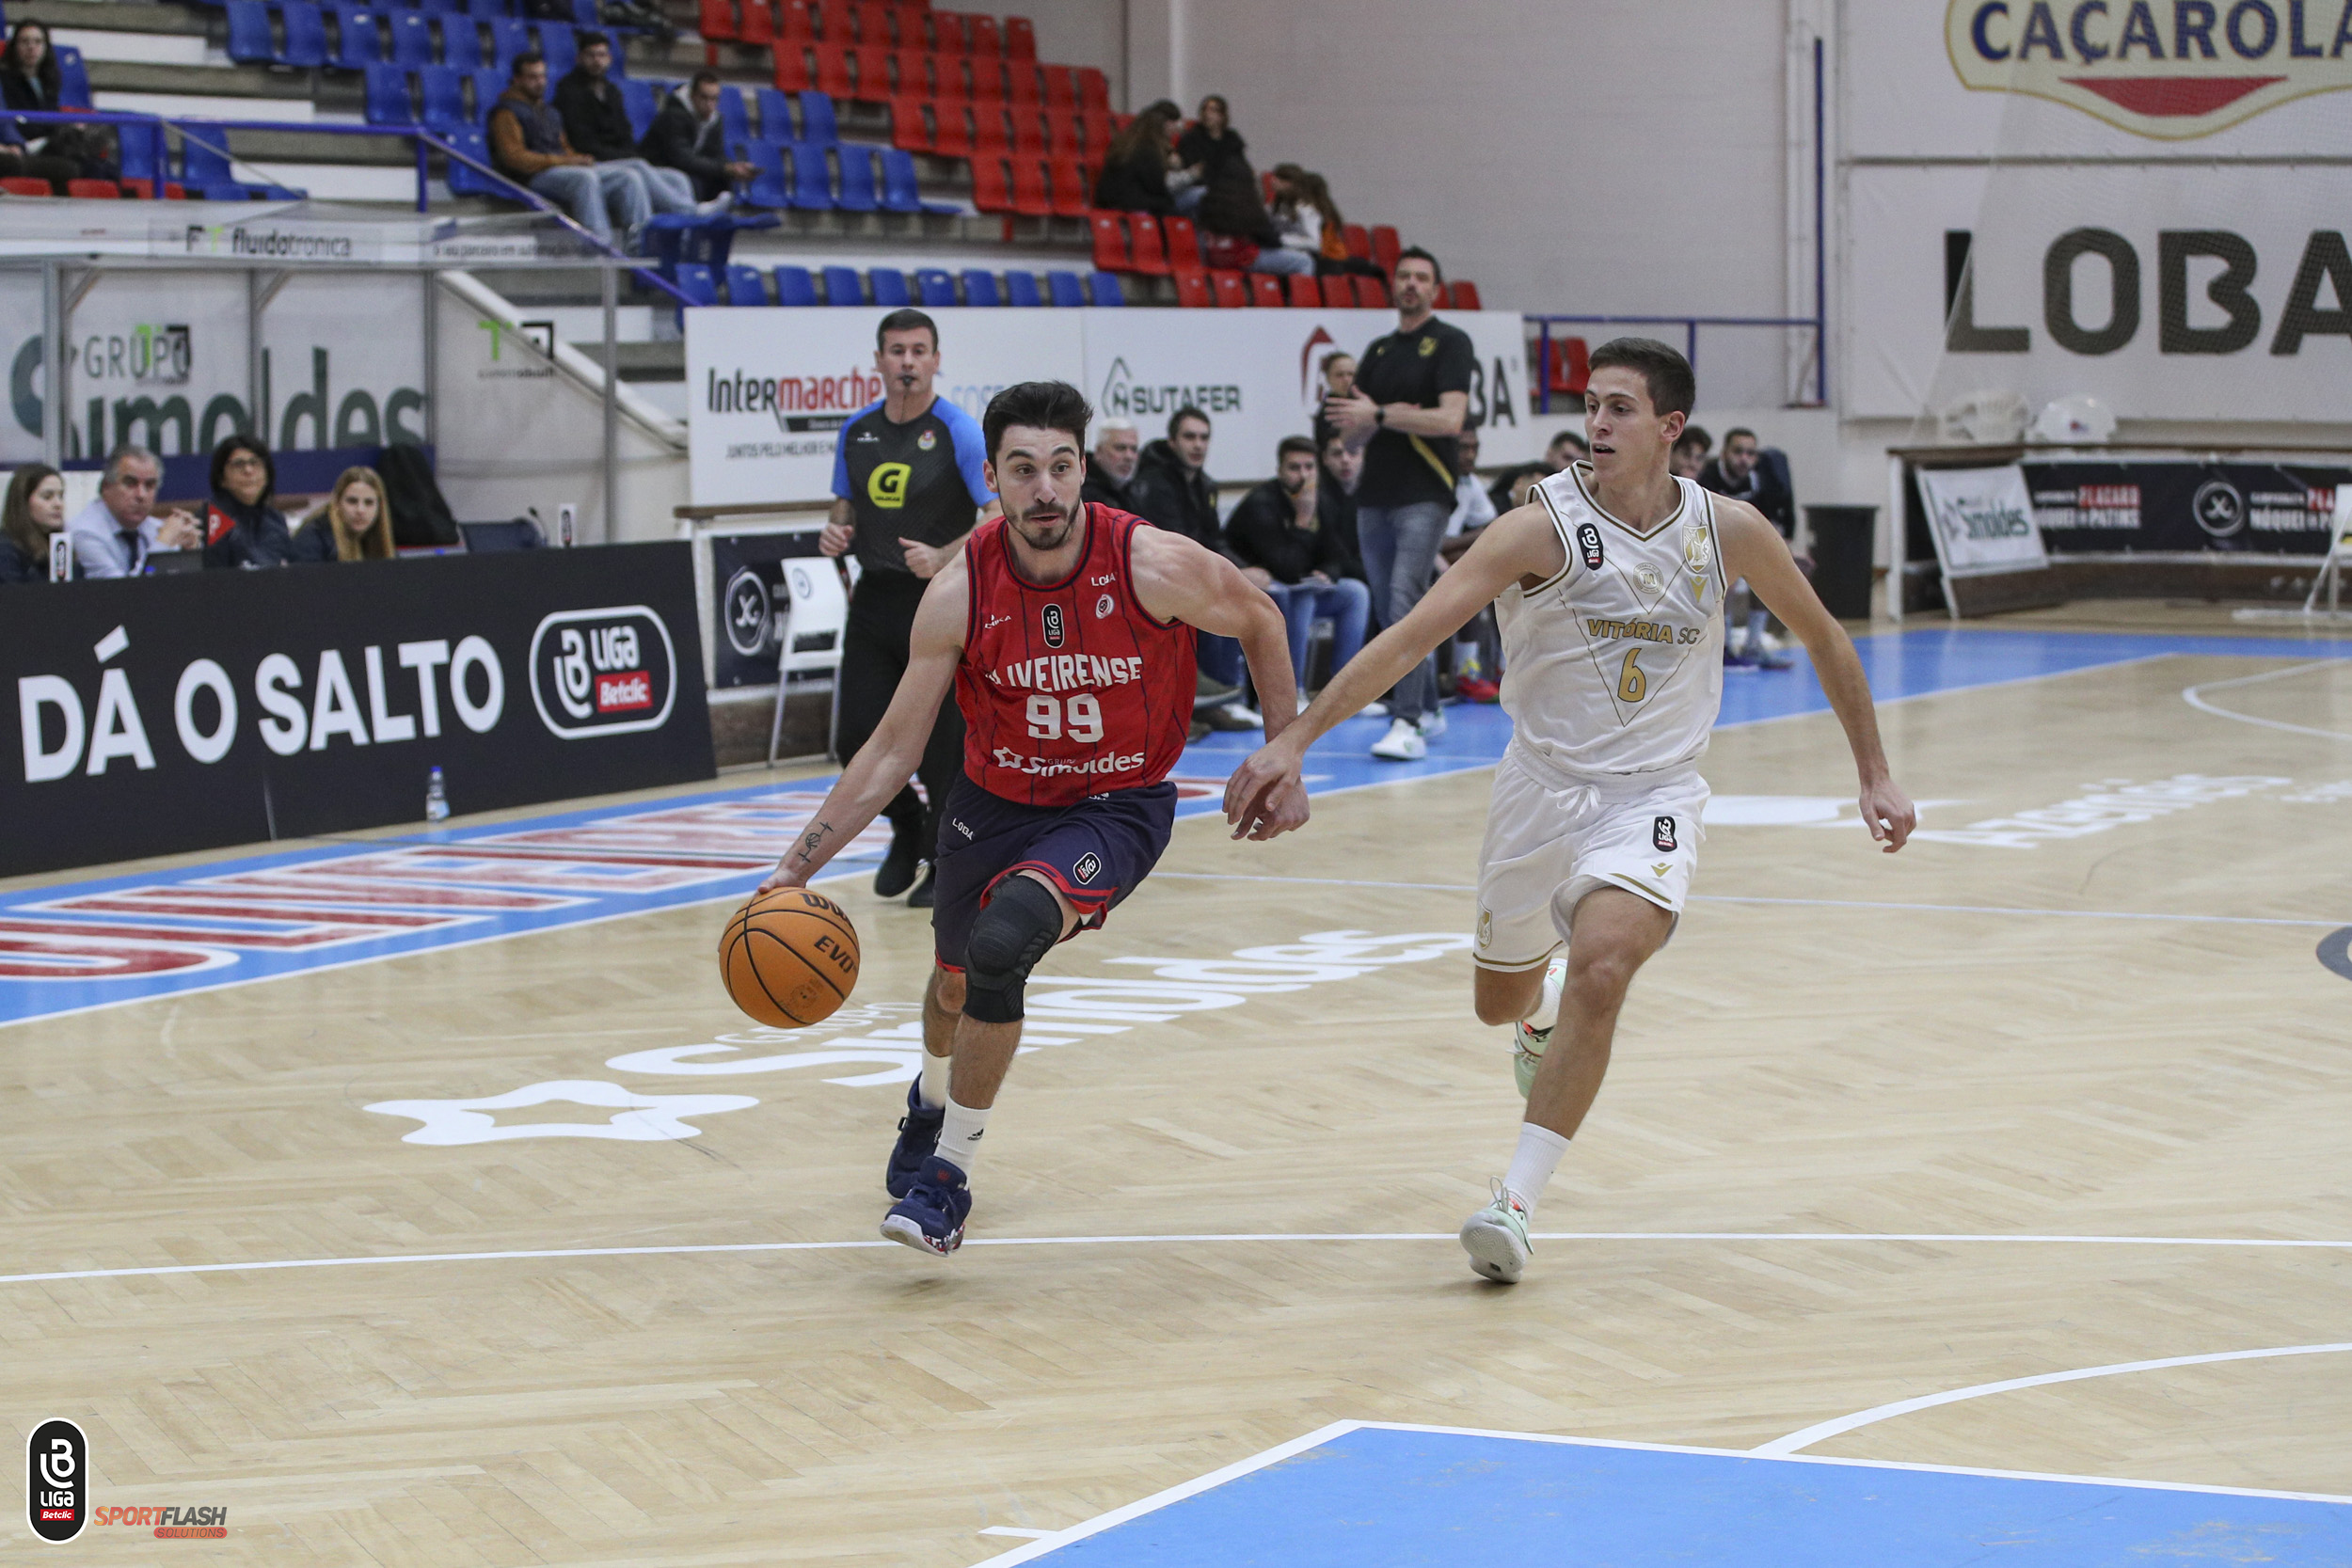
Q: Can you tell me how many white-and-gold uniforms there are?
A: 1